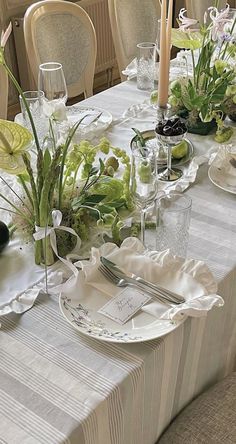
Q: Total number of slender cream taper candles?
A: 2